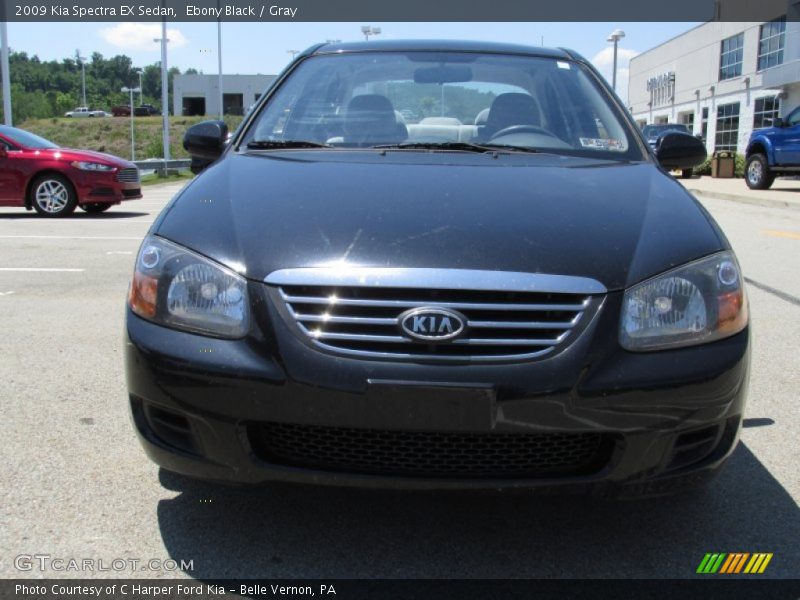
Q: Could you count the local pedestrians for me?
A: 0